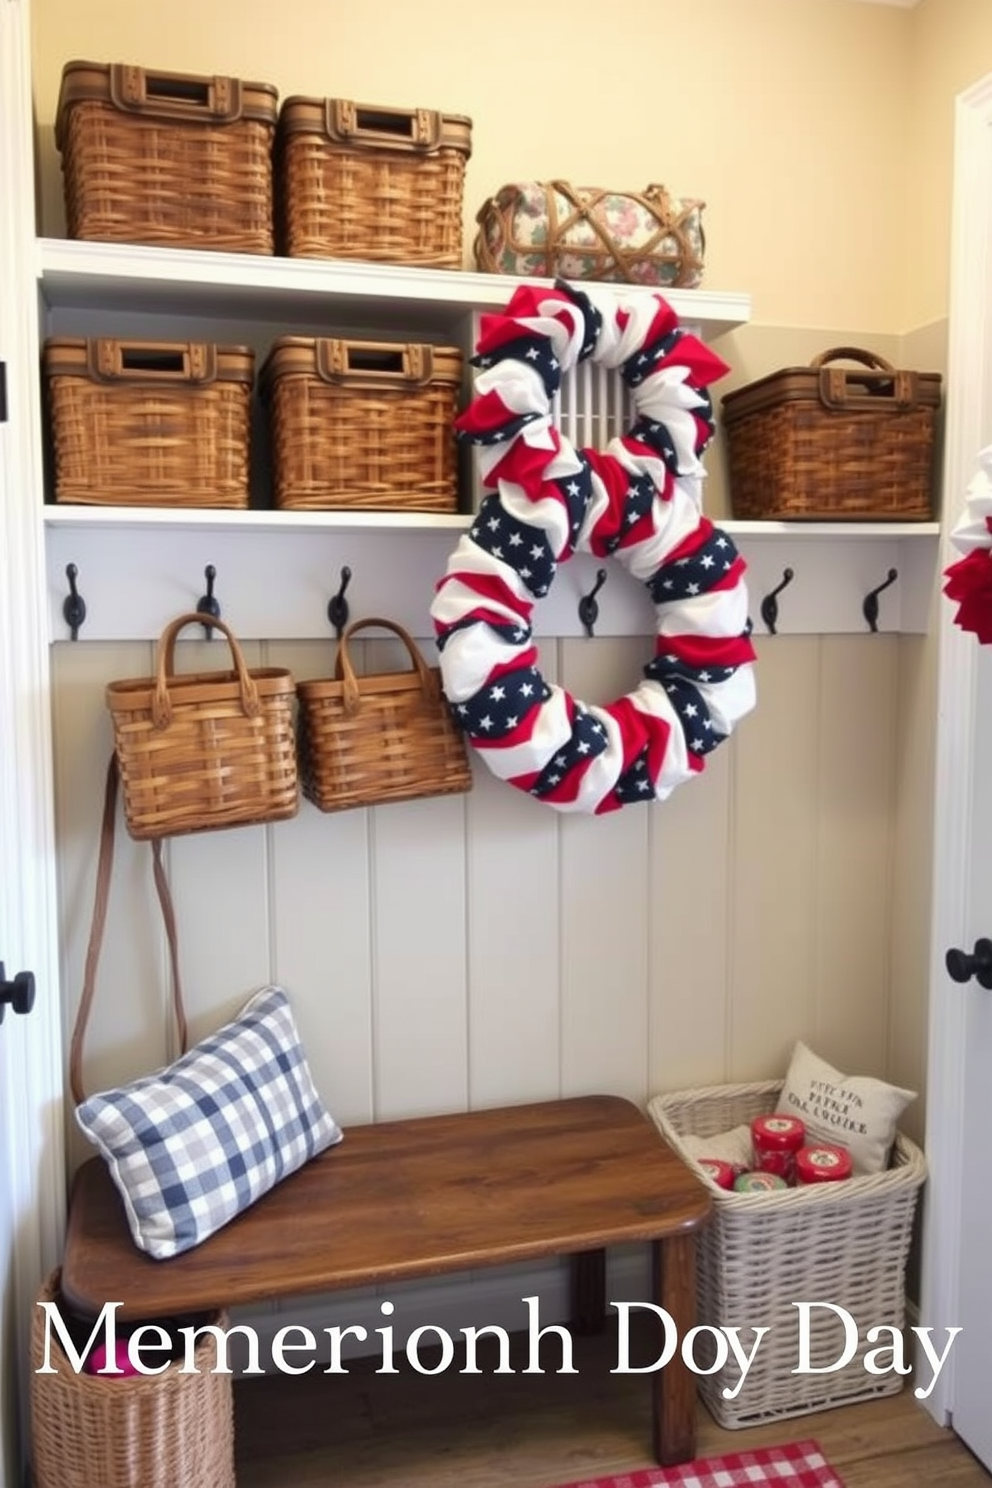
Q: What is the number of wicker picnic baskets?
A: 7